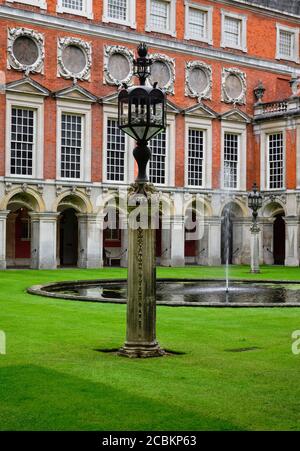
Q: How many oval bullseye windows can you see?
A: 6